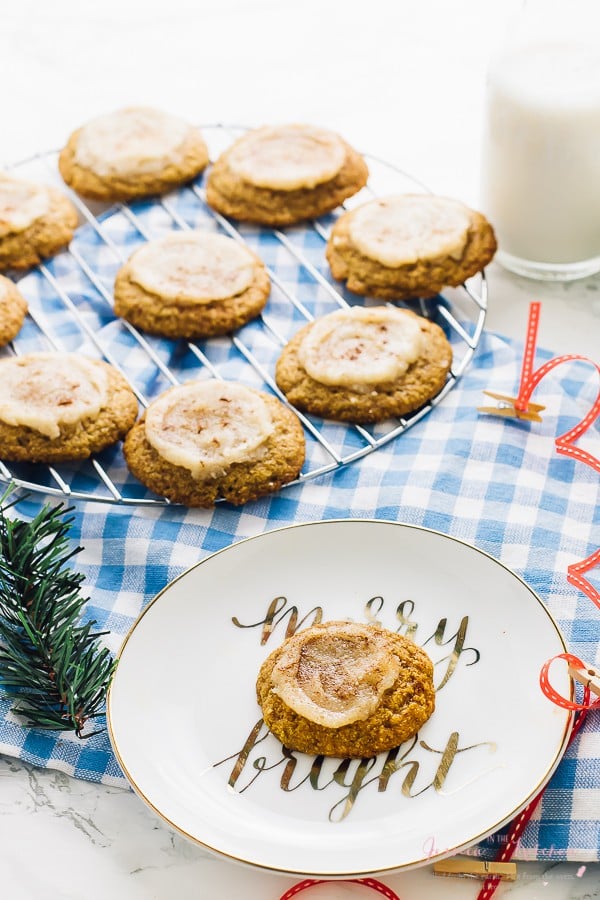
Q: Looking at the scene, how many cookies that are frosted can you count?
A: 10